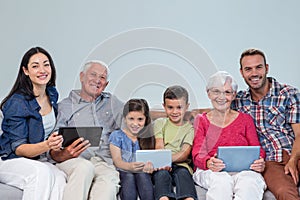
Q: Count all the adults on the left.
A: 2